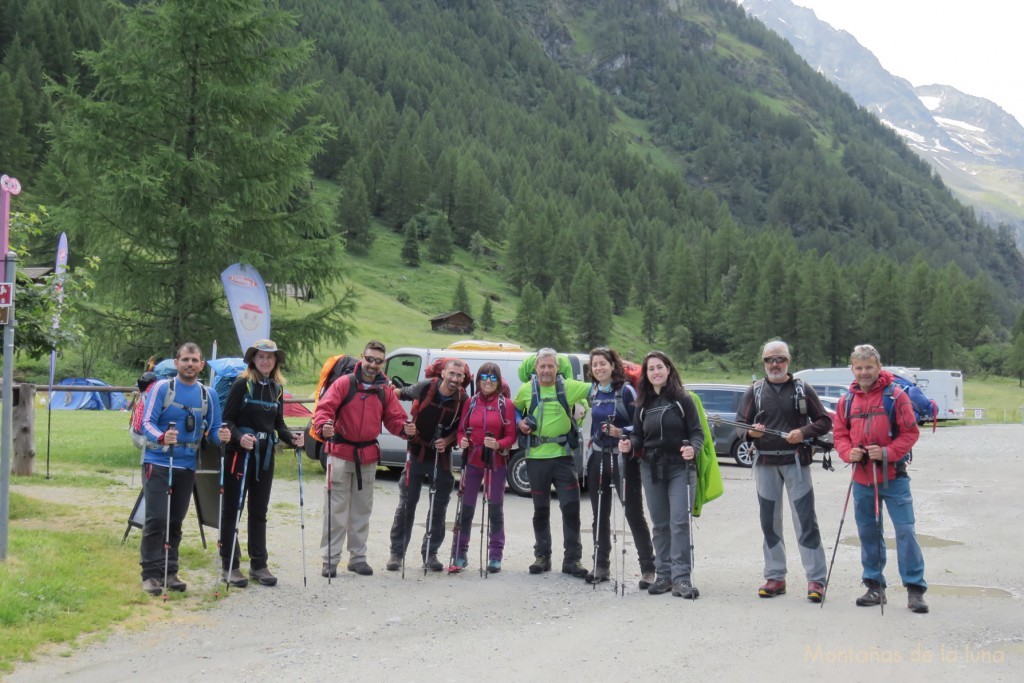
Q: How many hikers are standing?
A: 10